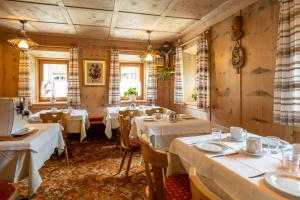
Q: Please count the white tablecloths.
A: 5